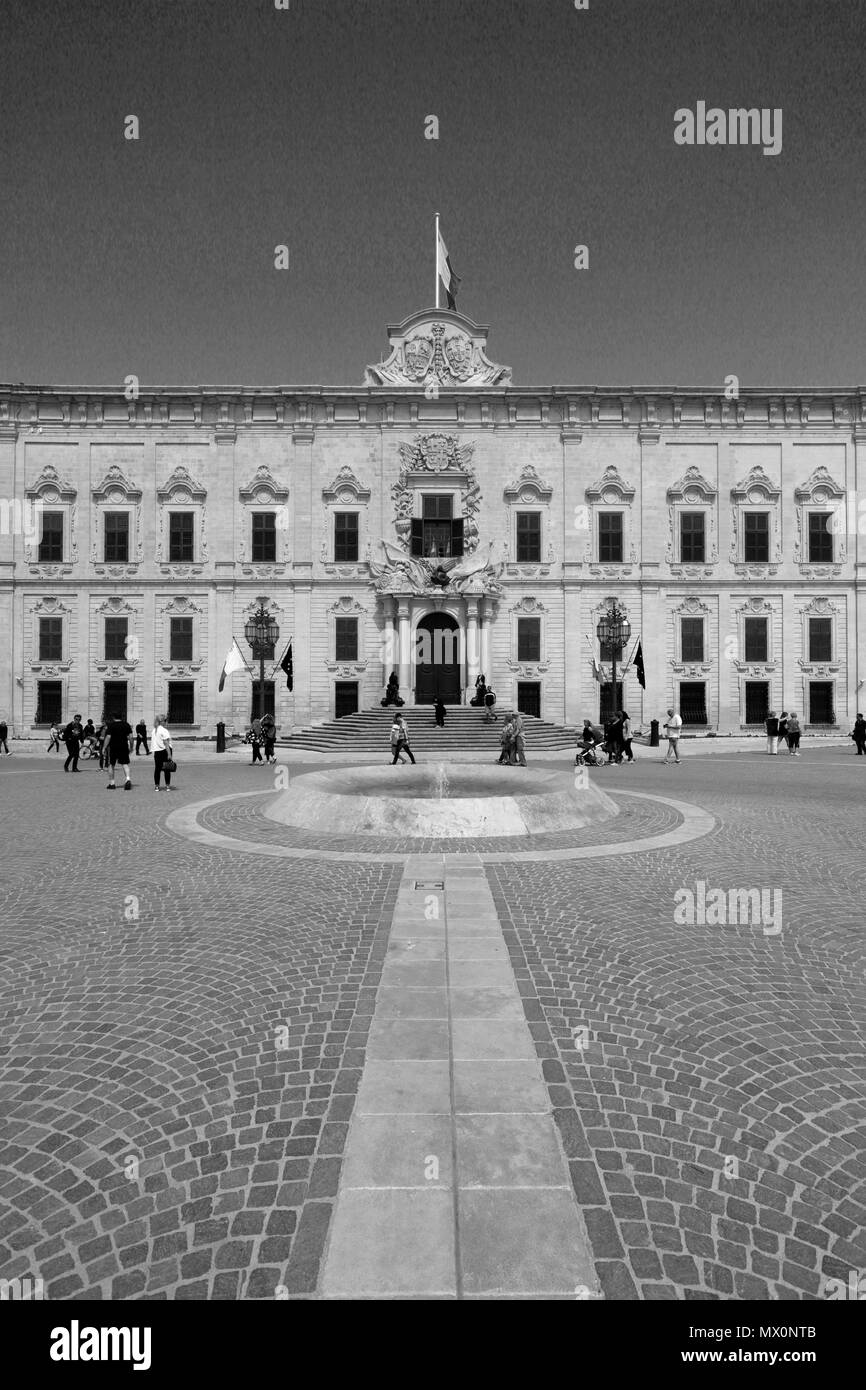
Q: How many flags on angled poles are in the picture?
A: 4